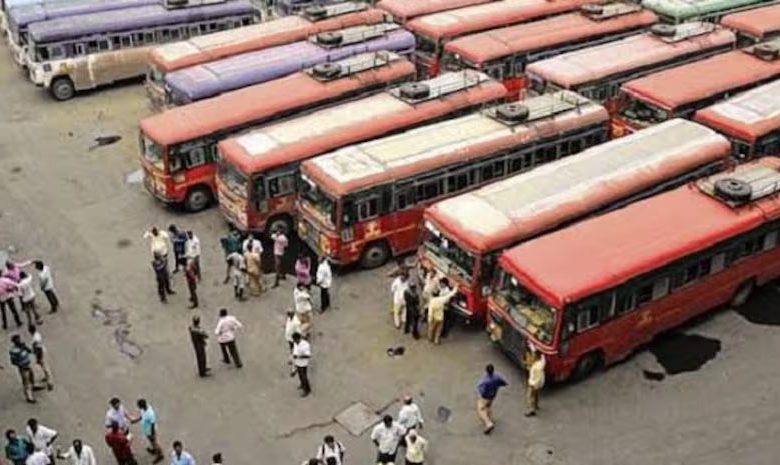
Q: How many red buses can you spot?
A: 13